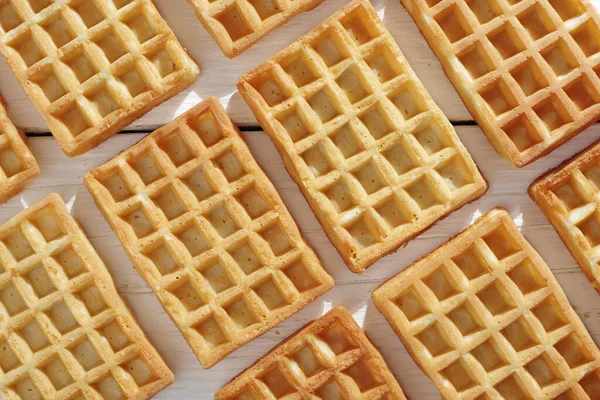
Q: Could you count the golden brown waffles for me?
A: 10